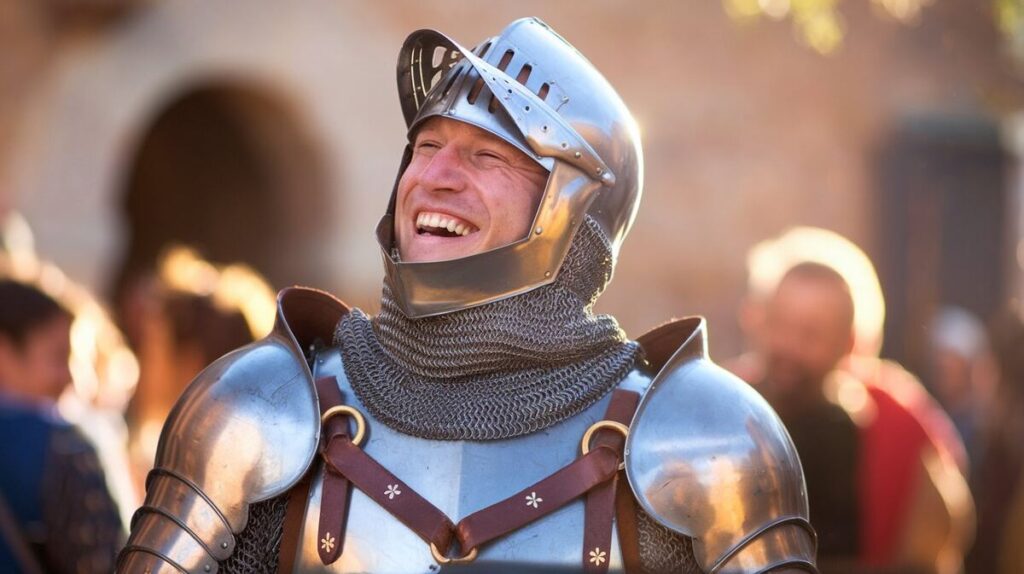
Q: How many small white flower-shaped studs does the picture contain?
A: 4